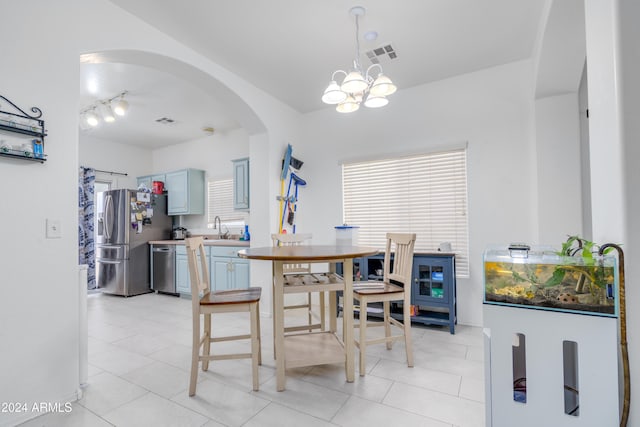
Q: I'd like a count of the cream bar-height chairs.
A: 3